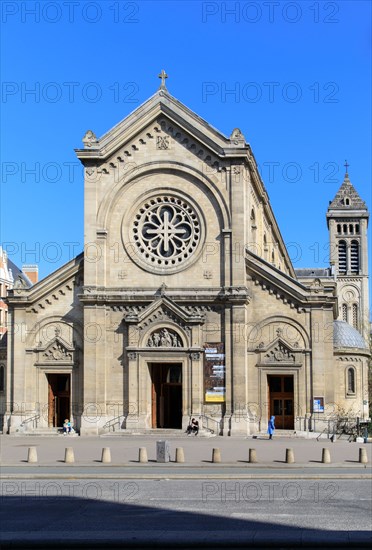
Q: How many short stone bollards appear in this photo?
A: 10